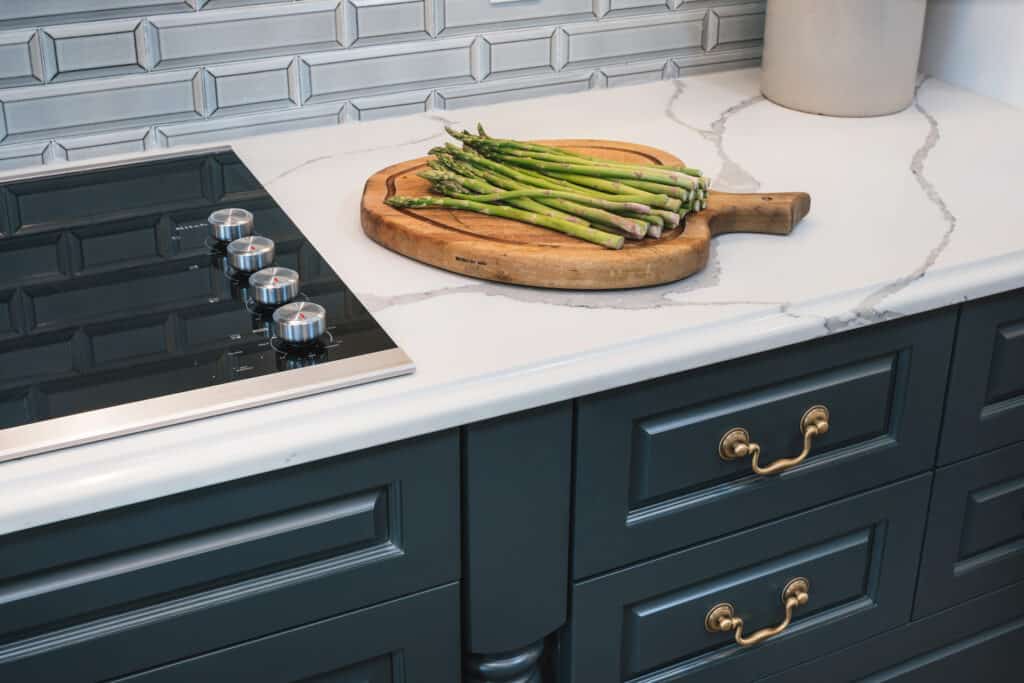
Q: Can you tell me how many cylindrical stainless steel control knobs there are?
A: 4